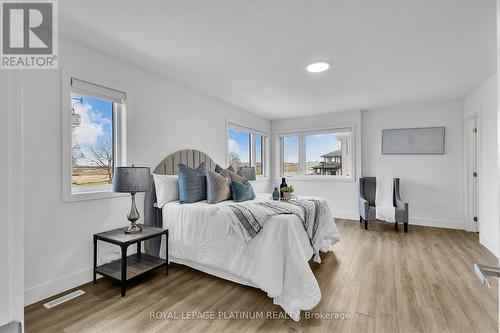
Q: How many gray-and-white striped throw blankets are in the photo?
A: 1